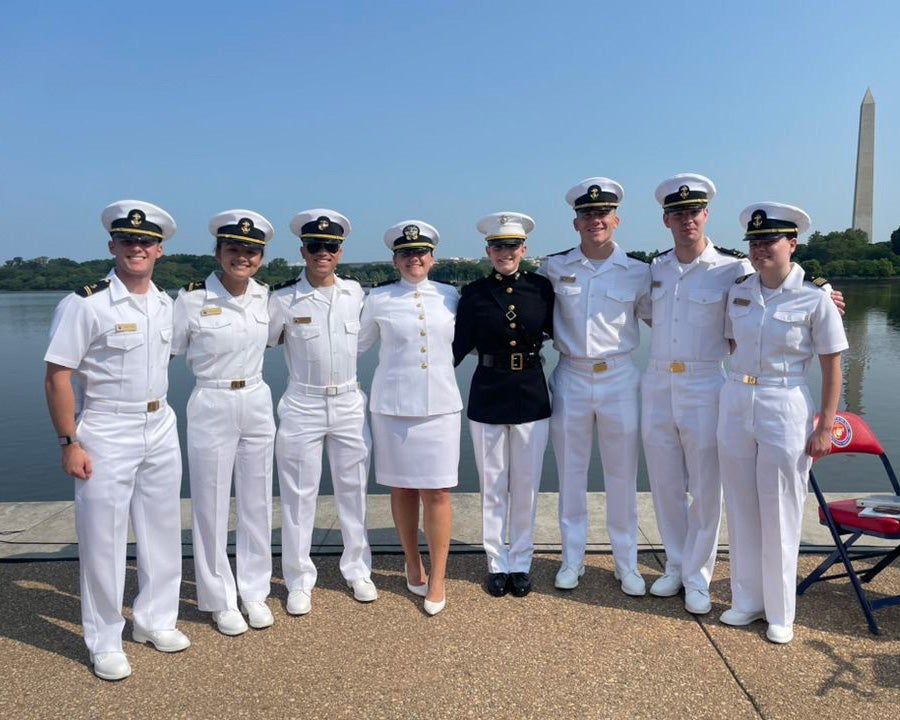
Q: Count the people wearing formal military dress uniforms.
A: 8